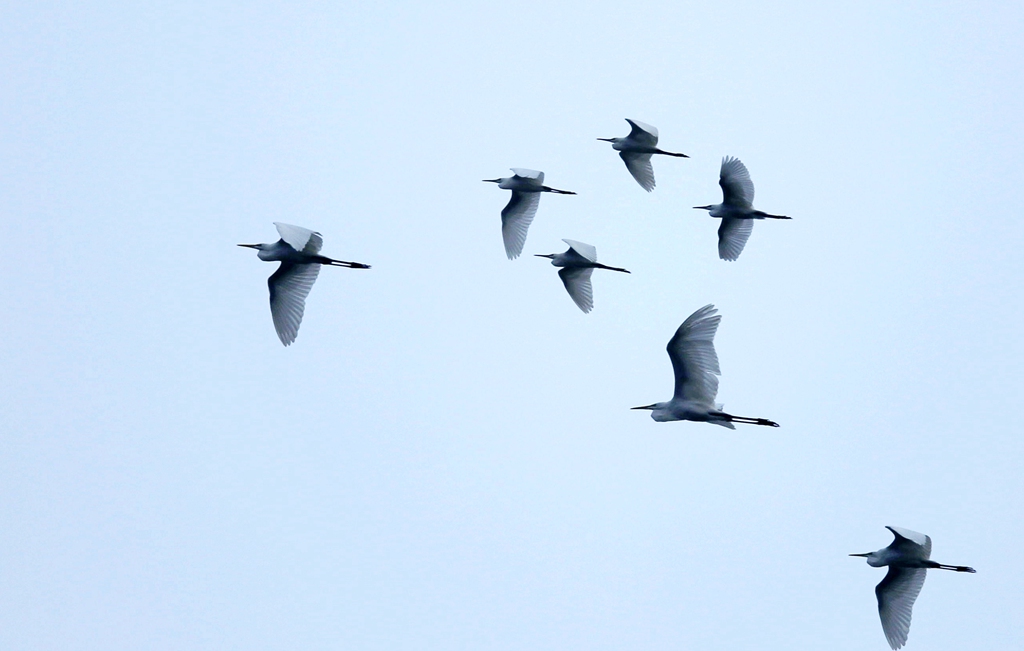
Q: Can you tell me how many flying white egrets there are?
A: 7